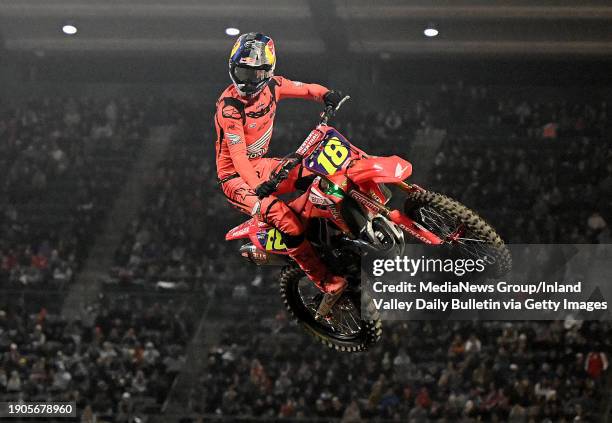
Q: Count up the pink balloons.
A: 0